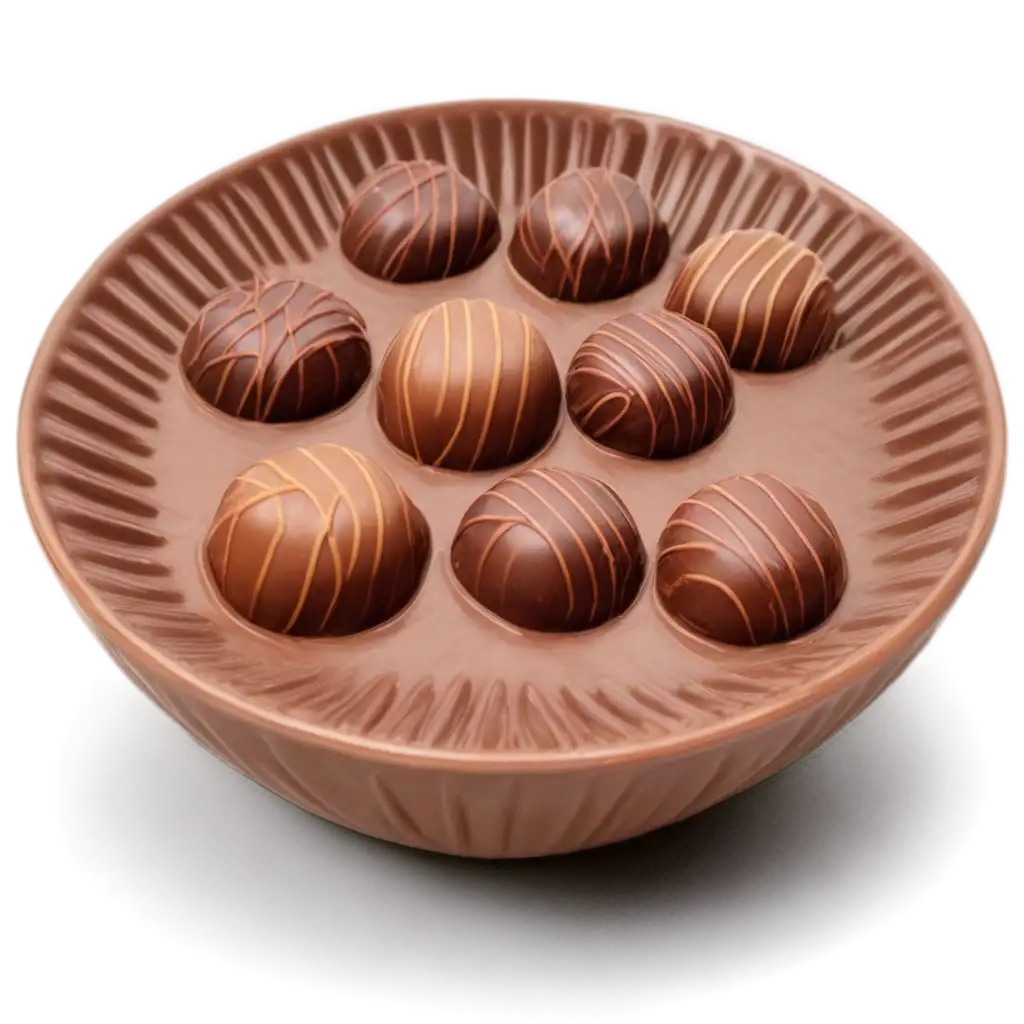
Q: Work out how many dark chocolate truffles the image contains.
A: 6